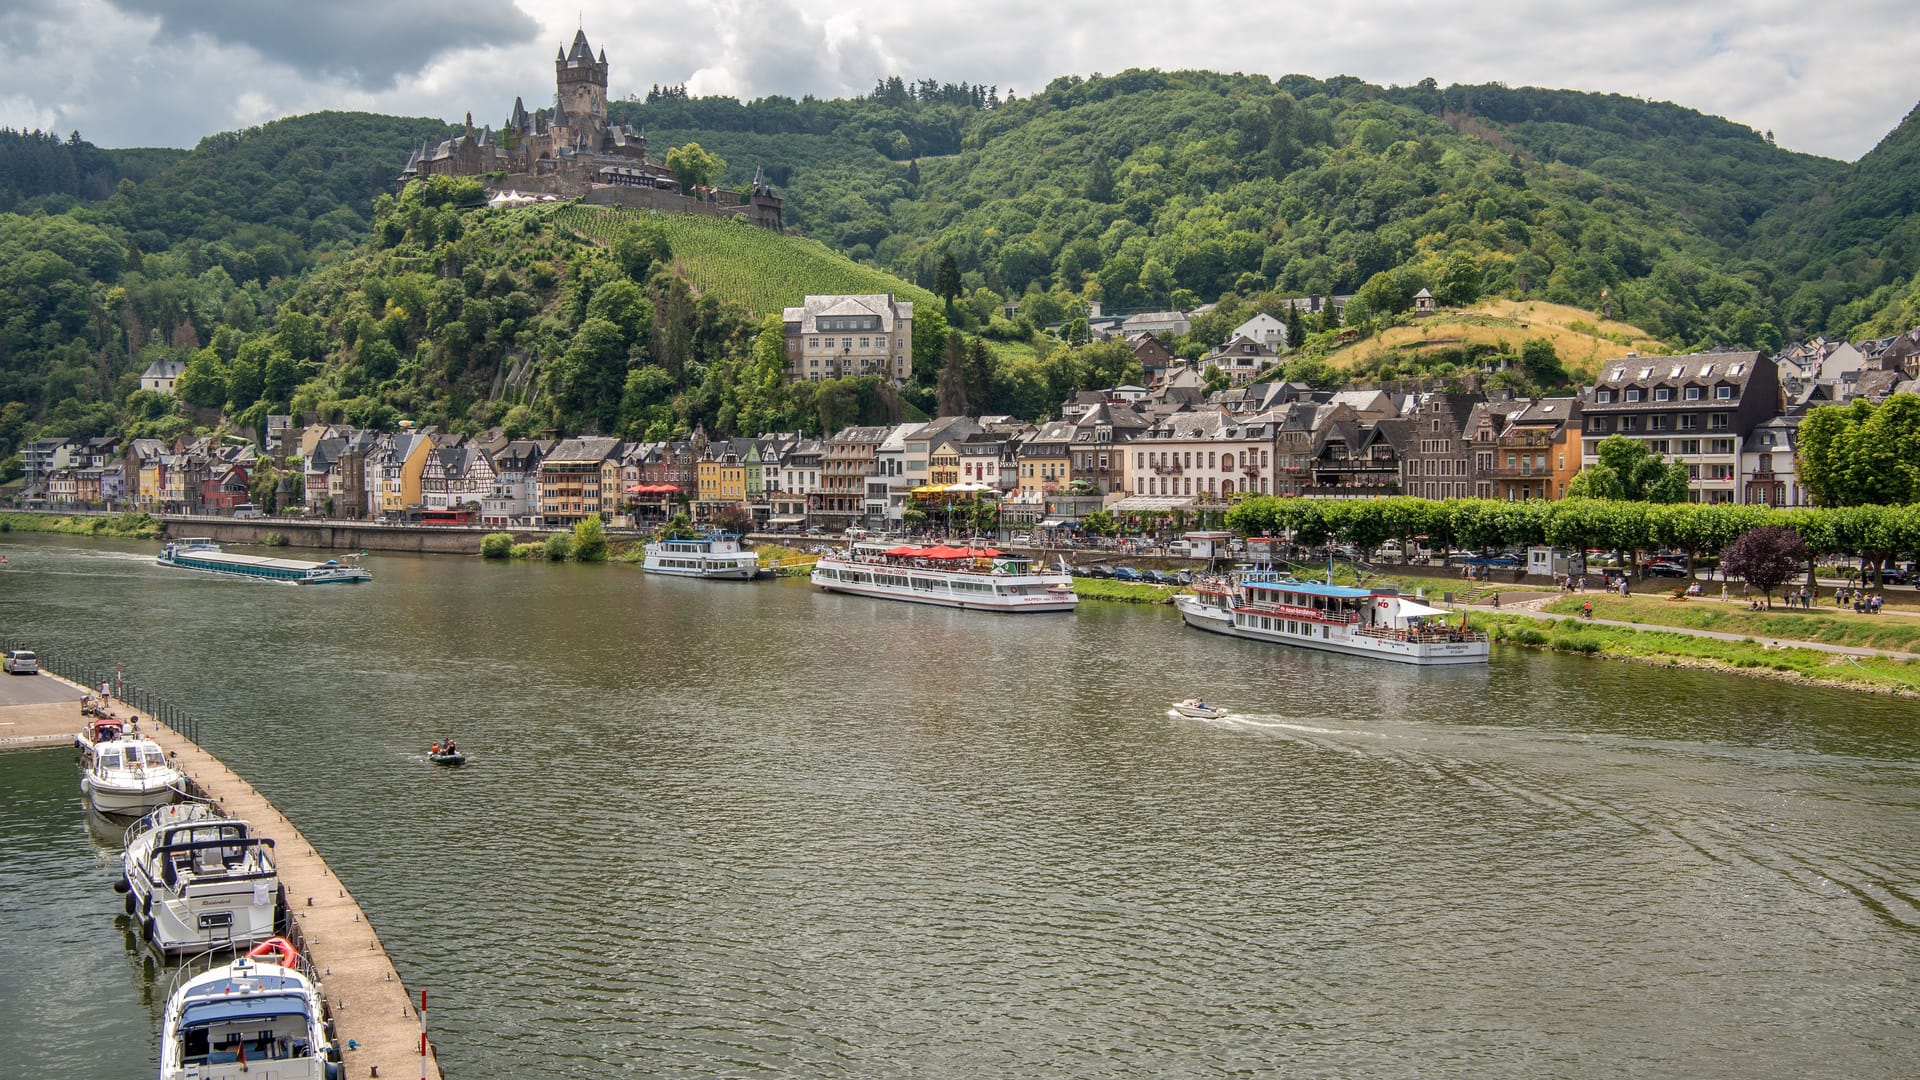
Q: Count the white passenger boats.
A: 3